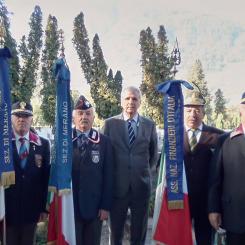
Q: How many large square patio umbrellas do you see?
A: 0